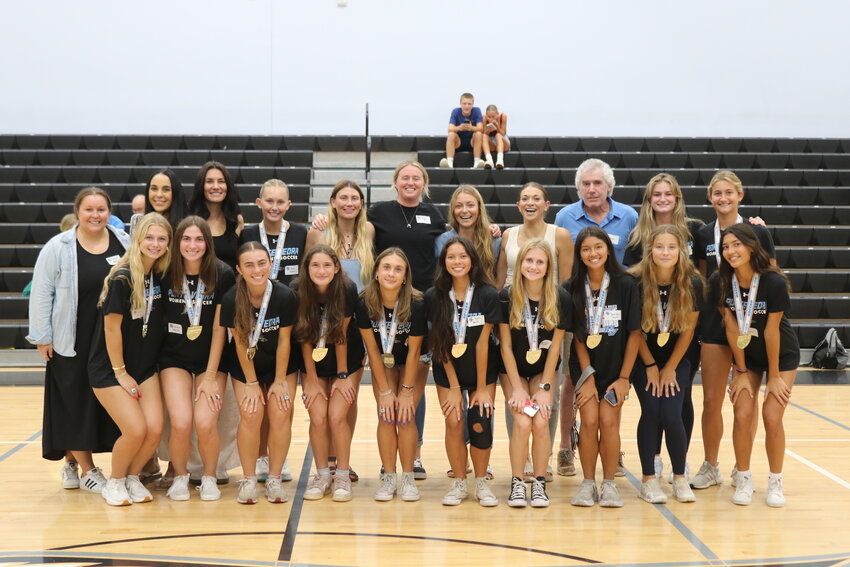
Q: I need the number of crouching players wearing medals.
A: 10